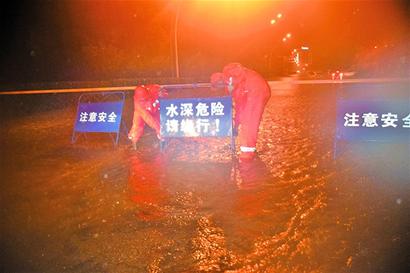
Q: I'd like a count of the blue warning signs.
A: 3